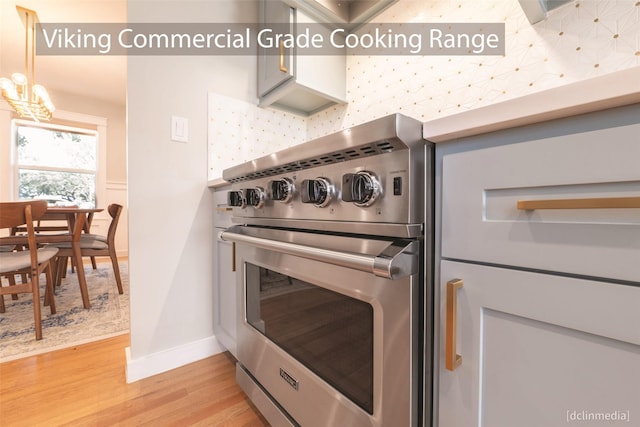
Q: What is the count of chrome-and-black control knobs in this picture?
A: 5